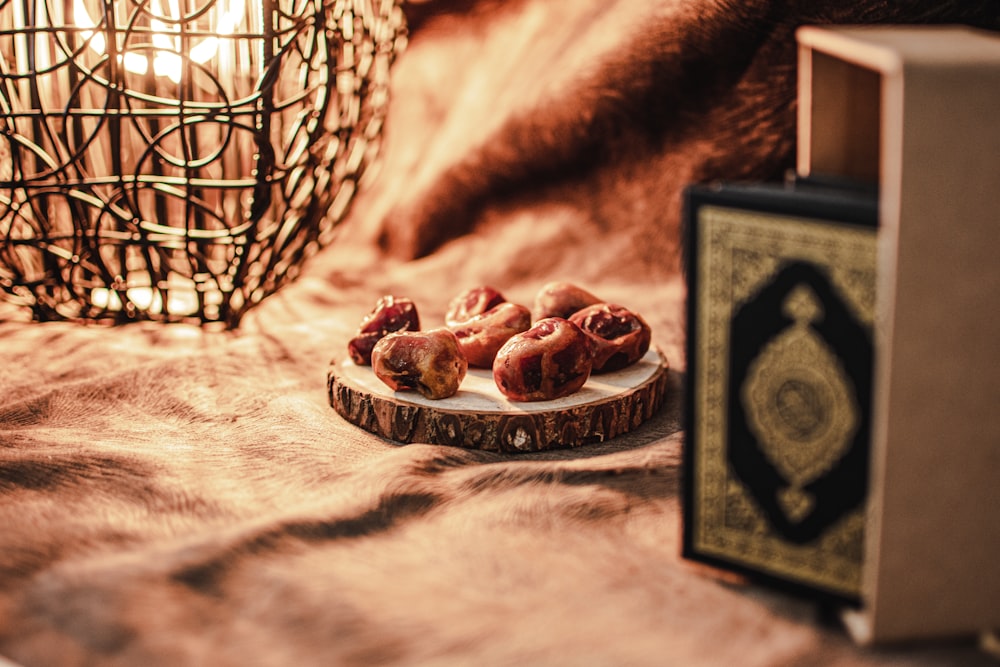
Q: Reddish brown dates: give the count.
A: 7